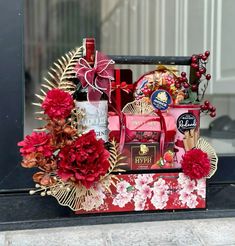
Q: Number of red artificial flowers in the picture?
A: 4